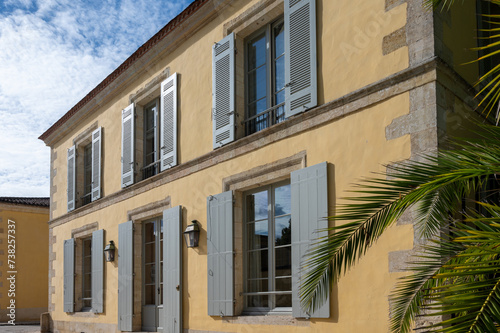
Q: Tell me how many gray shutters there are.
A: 12